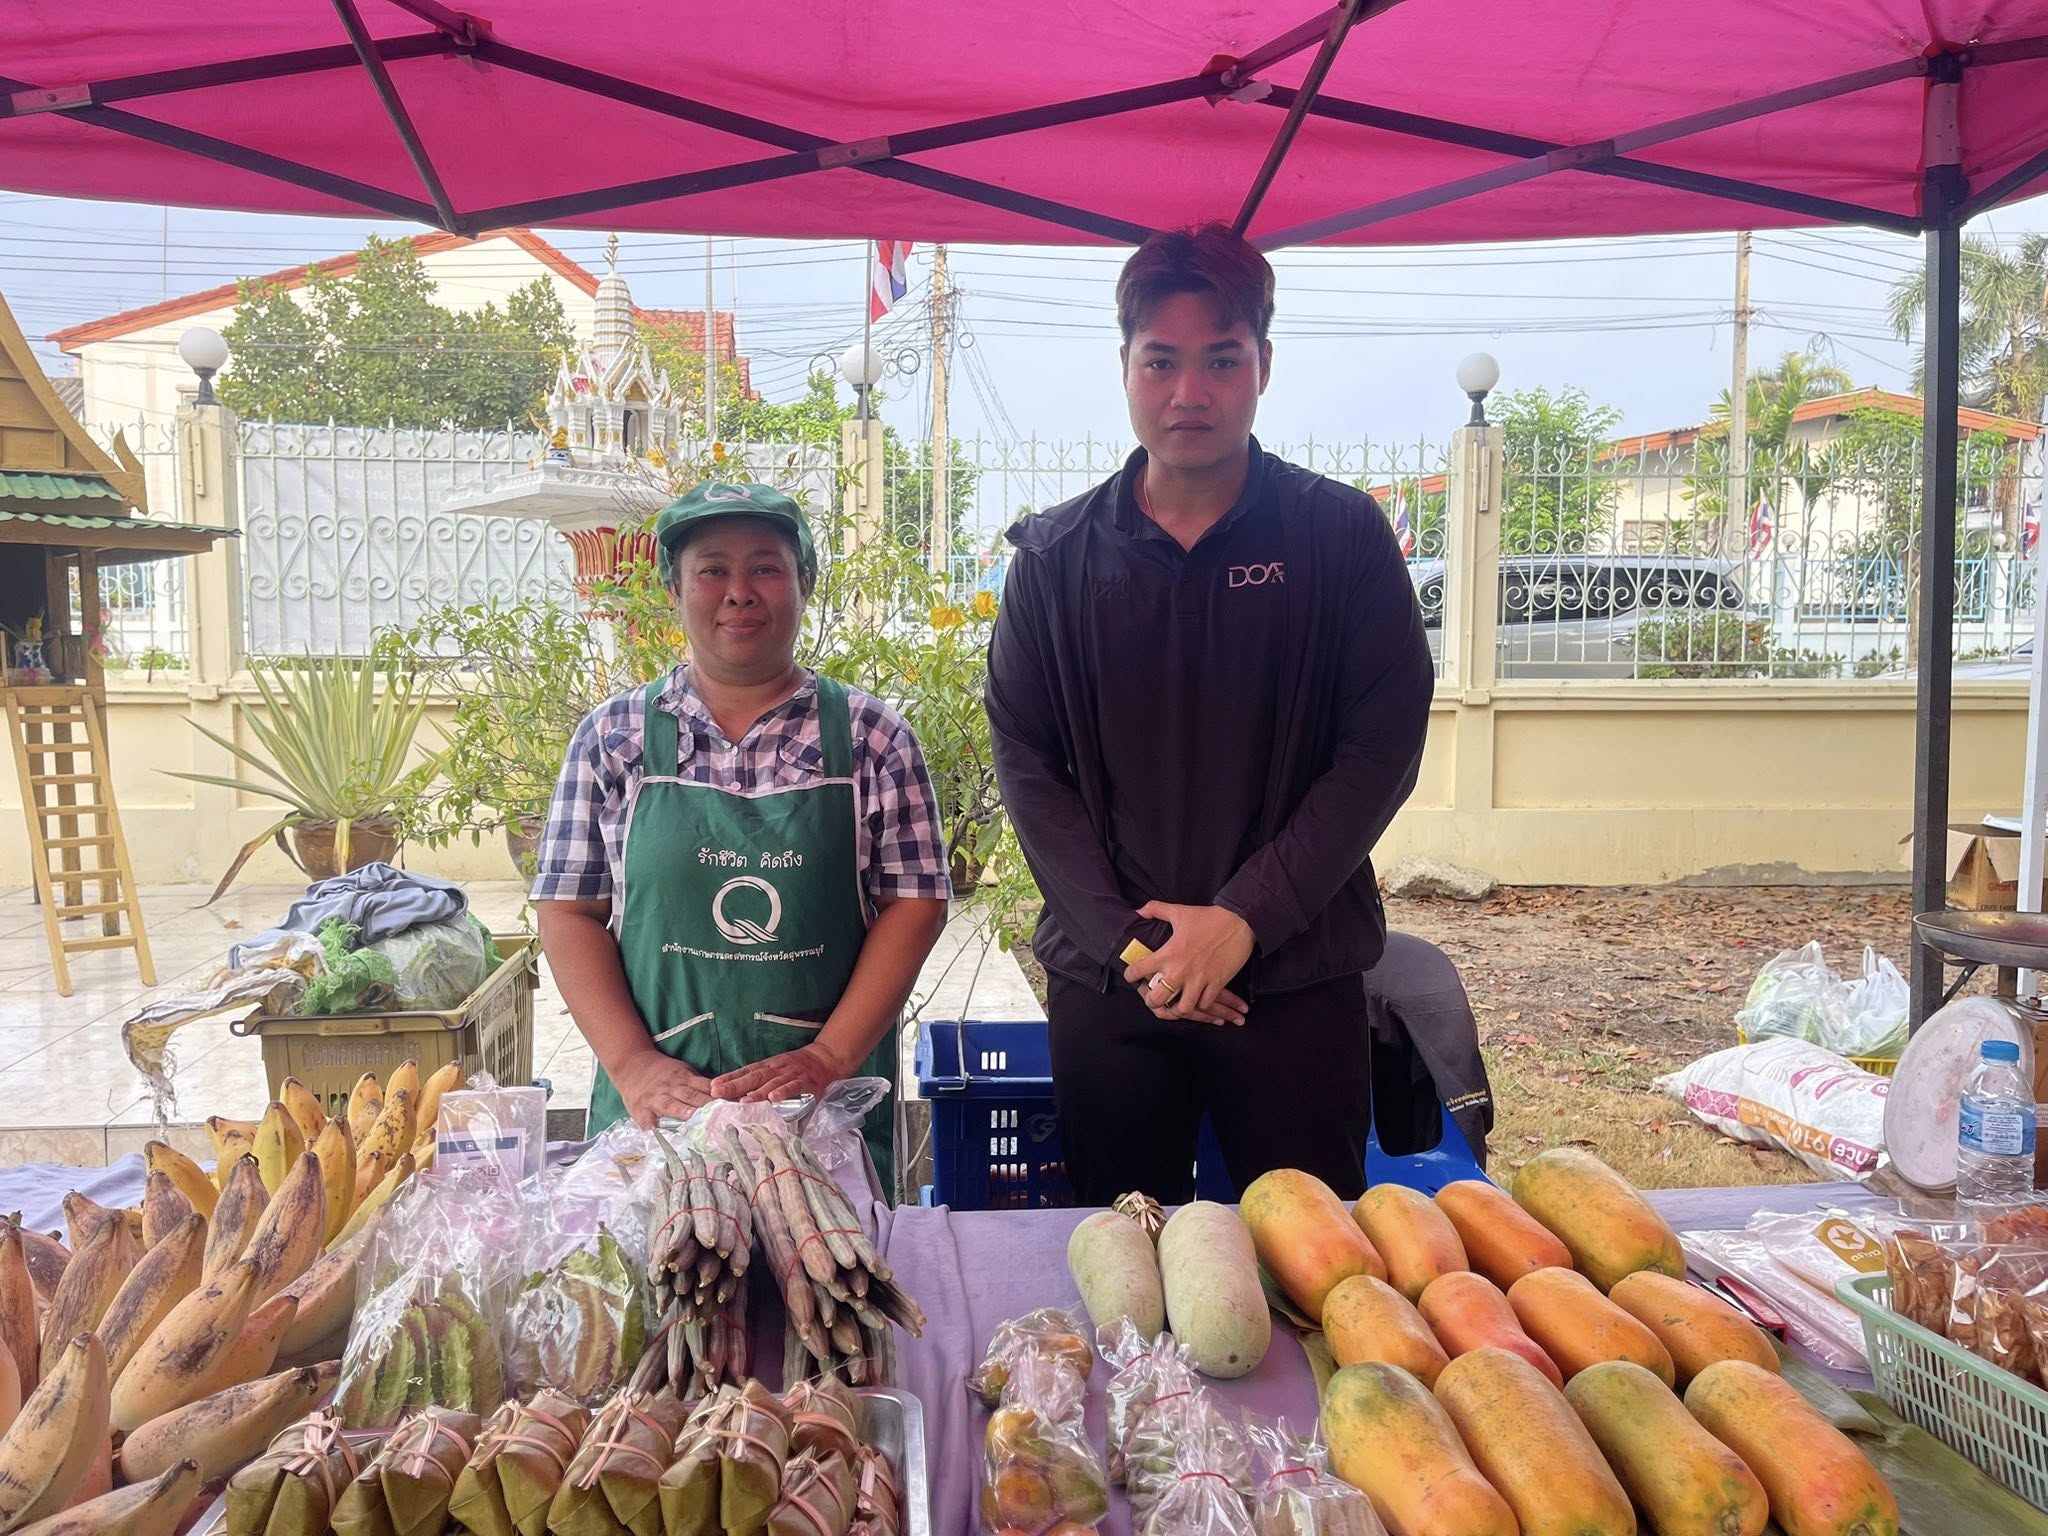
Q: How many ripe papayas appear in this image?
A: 12